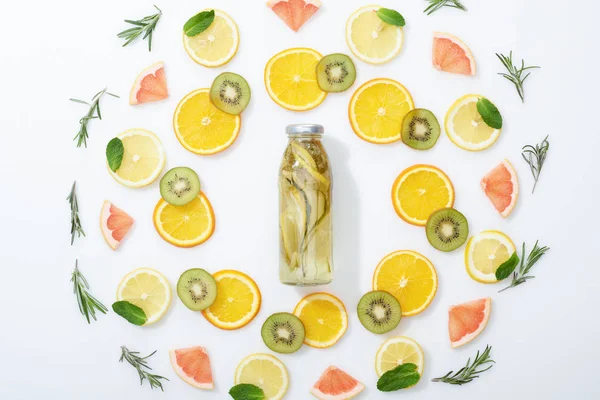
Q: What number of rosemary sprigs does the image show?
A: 10